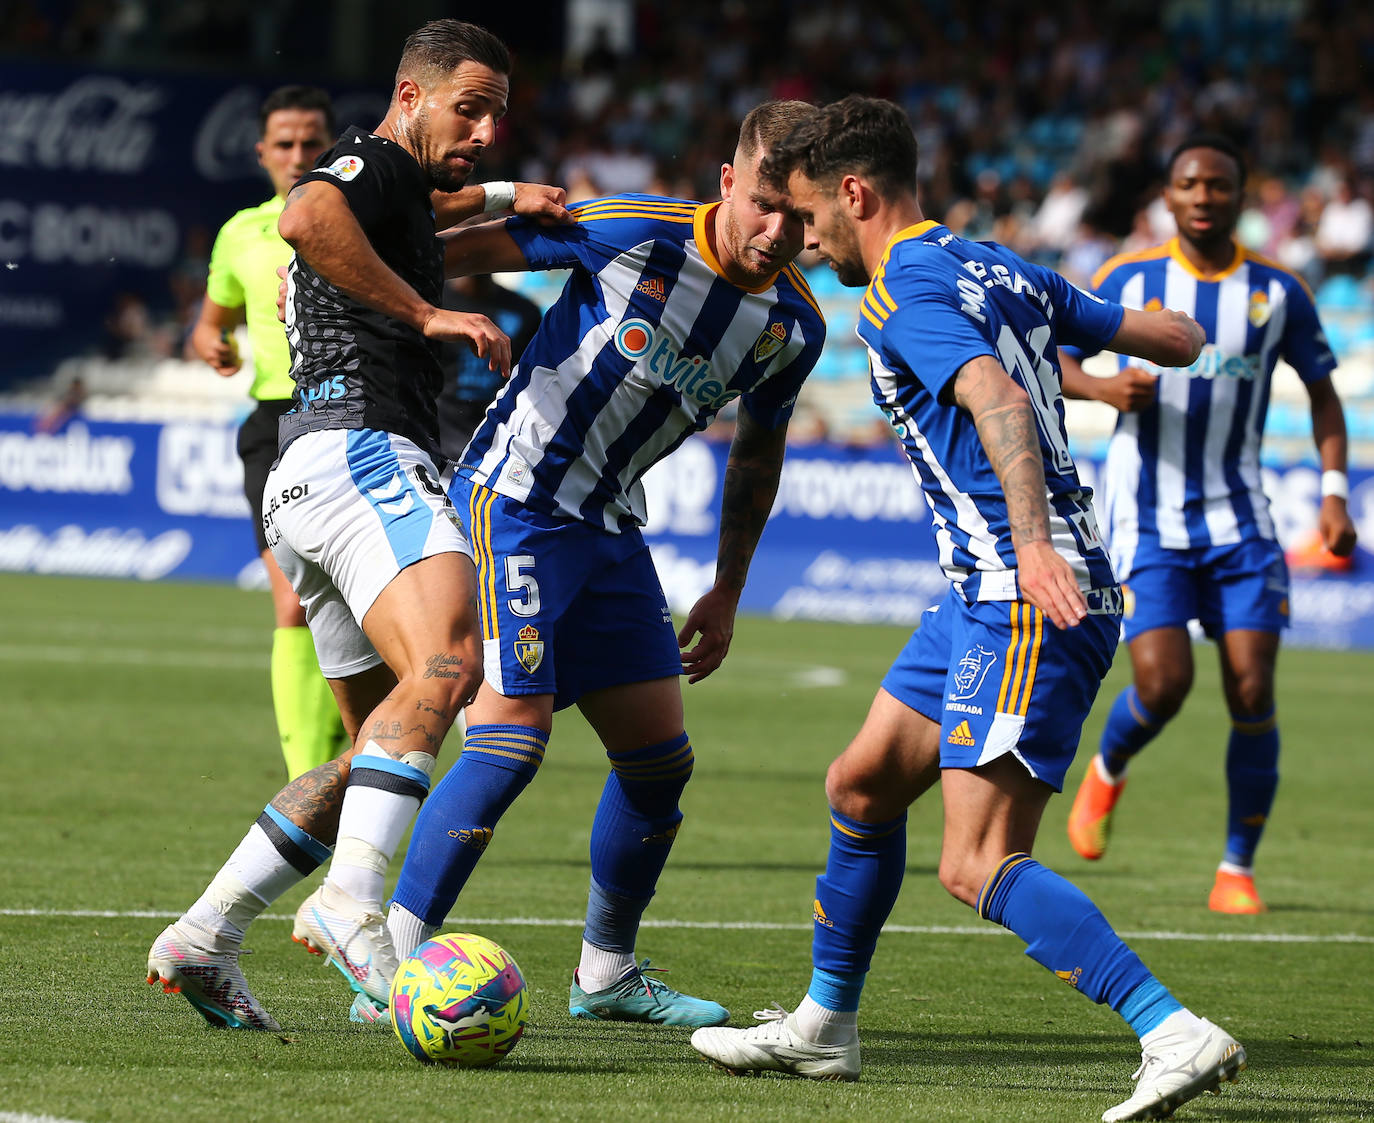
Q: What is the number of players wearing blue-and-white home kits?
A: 3